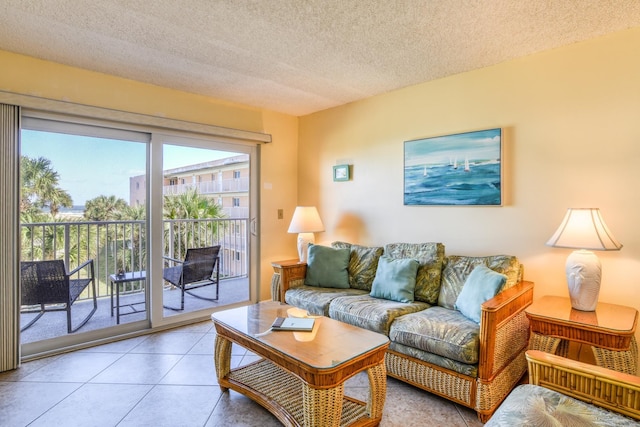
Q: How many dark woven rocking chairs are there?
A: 2